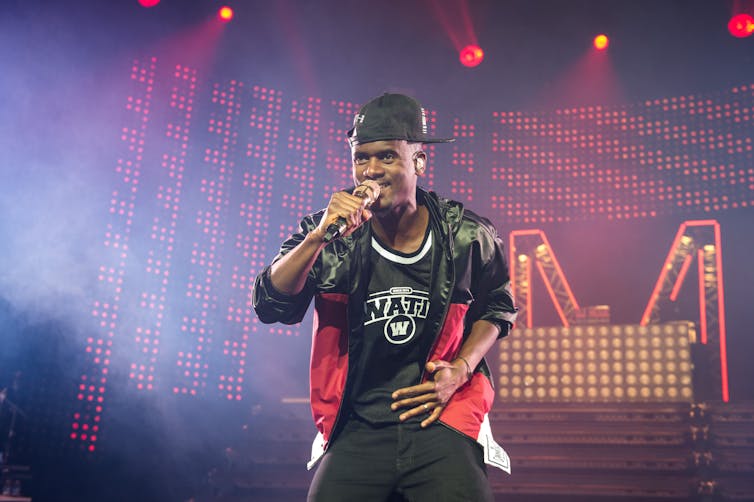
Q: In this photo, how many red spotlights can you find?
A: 5